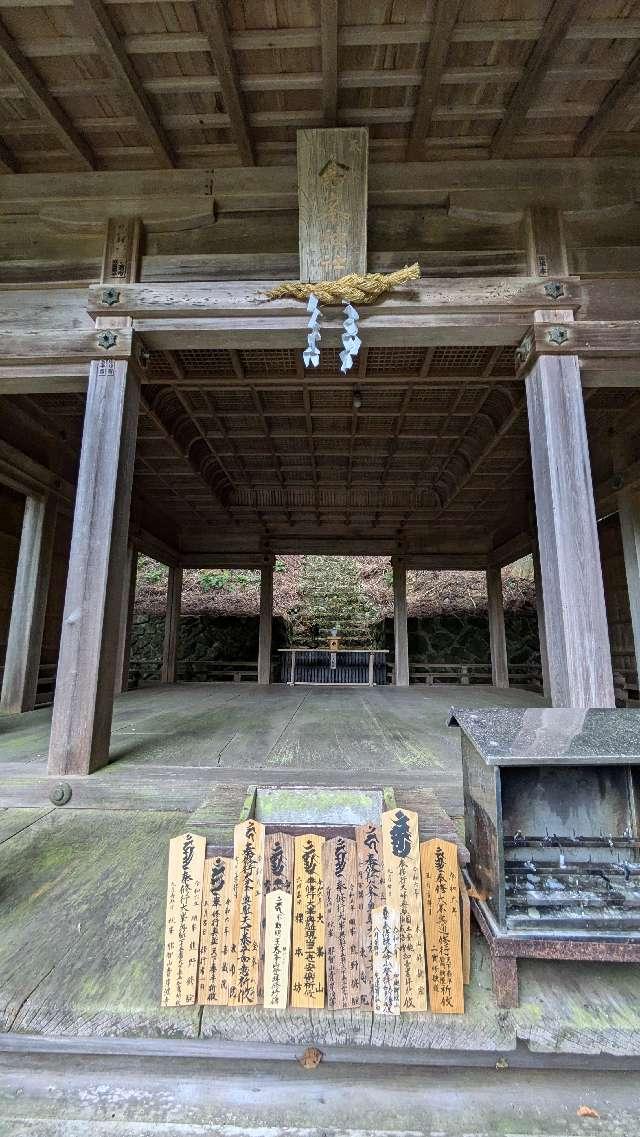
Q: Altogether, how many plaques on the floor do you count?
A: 11